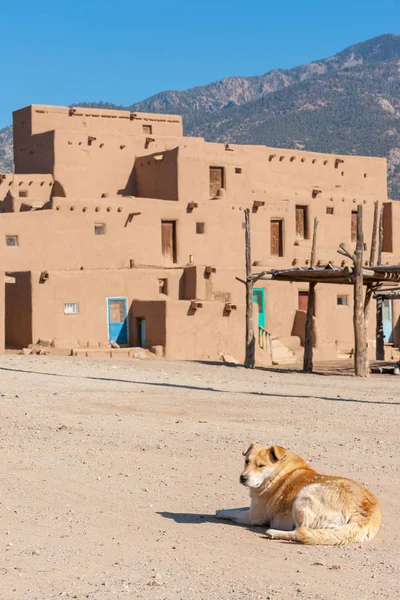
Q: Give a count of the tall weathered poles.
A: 5